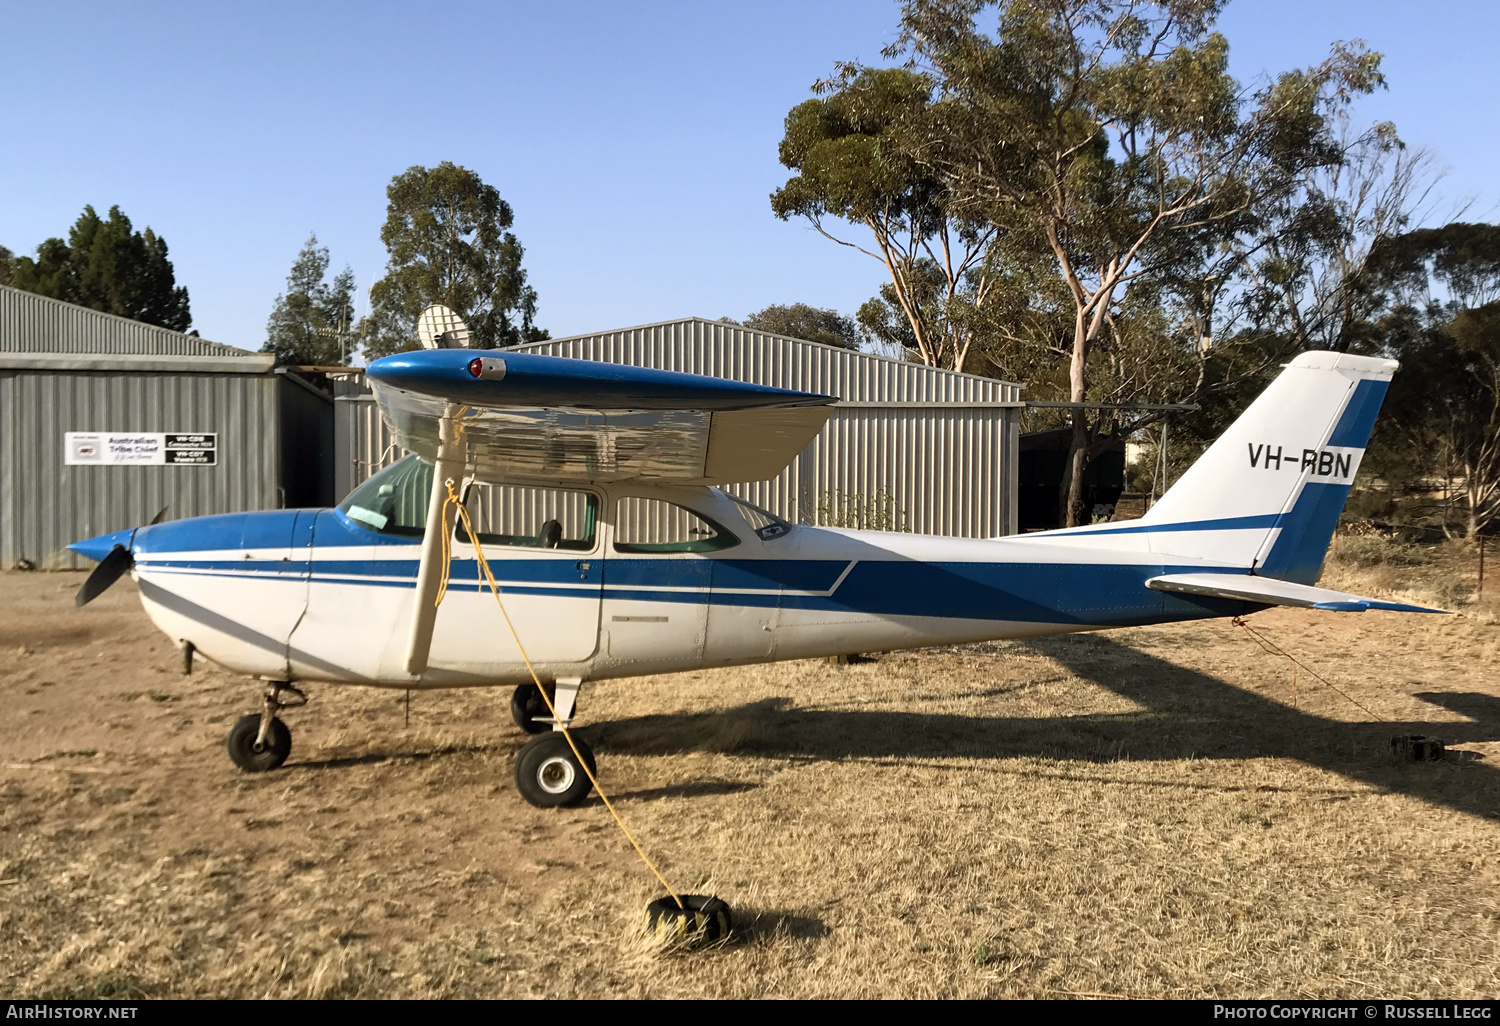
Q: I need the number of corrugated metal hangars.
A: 2